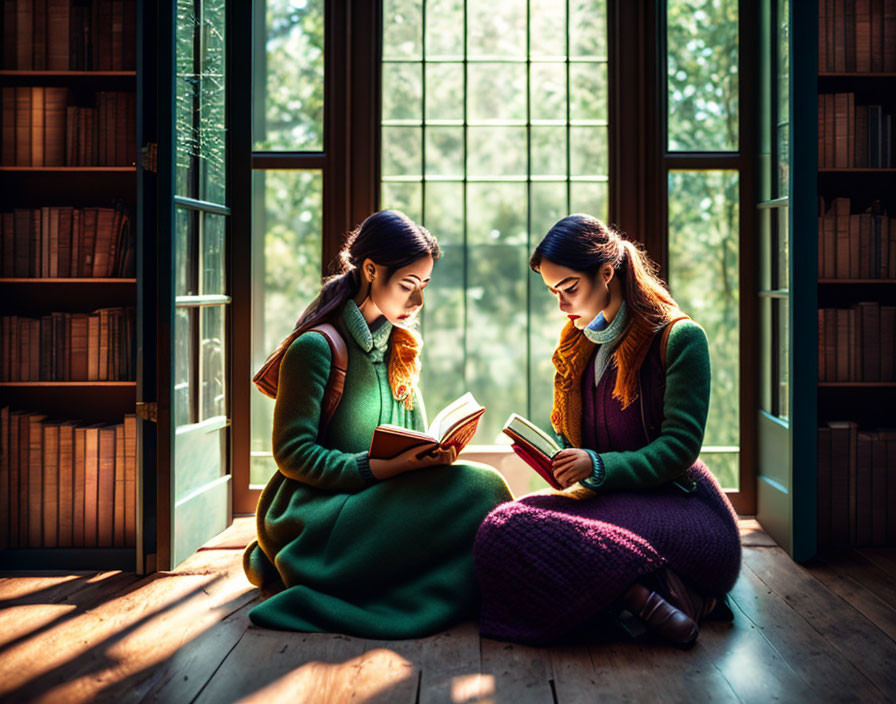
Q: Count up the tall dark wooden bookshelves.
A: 2